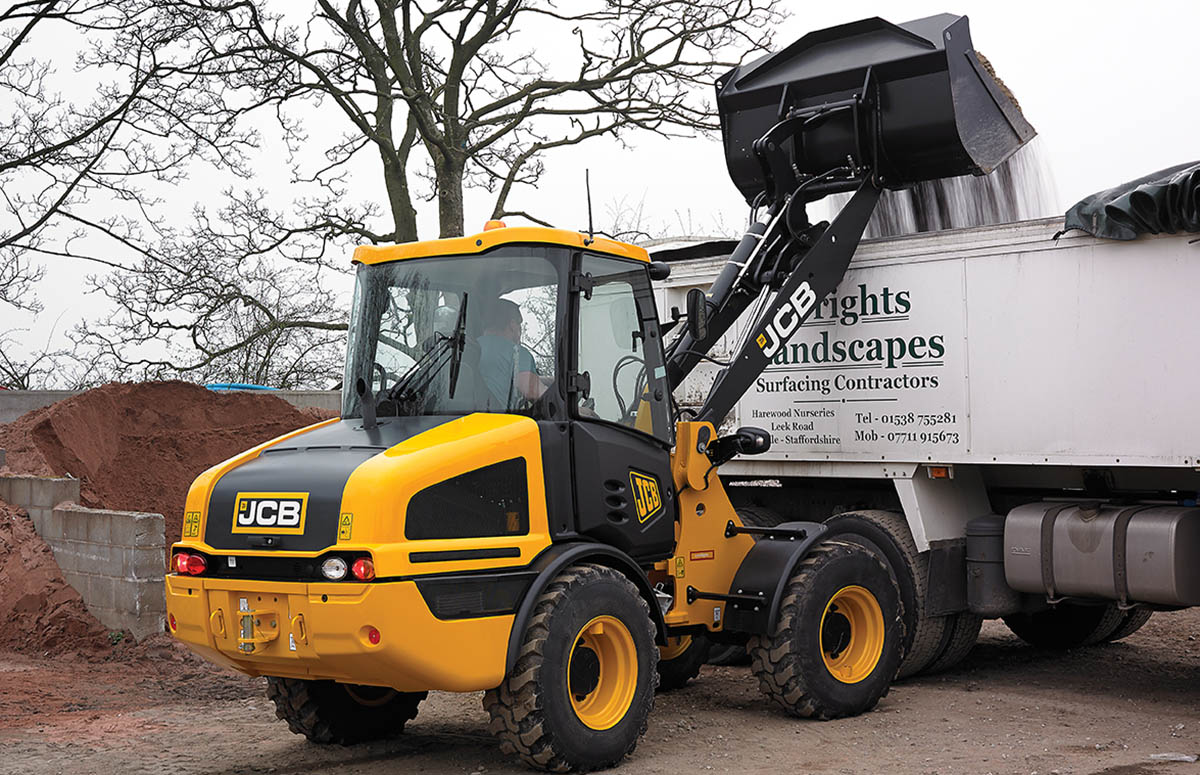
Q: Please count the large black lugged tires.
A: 4